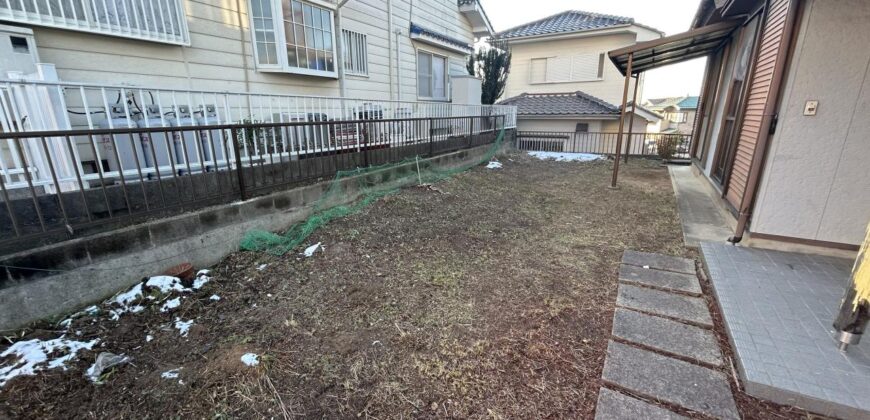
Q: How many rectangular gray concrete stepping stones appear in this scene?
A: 6